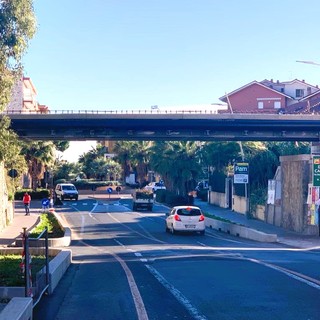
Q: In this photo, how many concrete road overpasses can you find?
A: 1